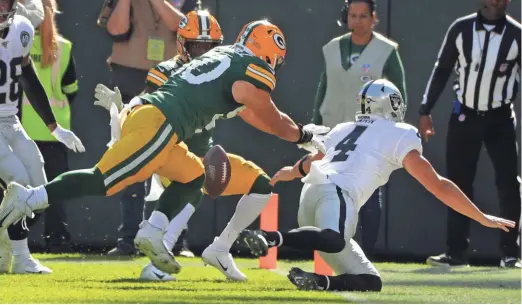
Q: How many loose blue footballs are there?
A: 0